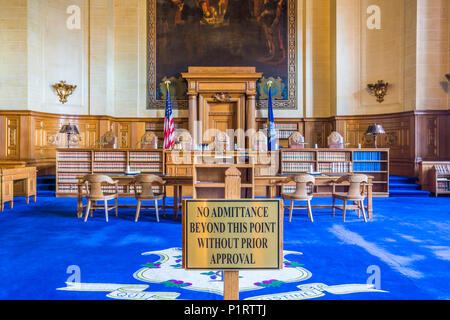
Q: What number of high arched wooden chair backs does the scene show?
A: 7